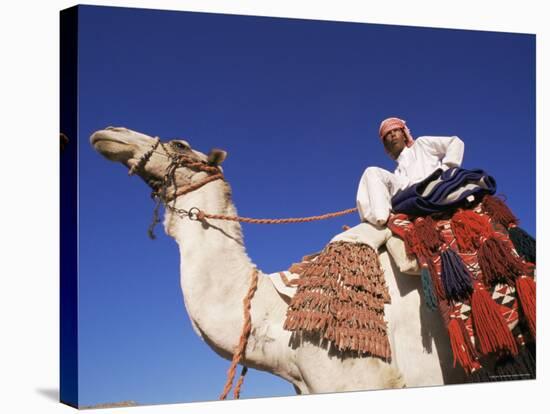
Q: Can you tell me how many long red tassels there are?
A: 3